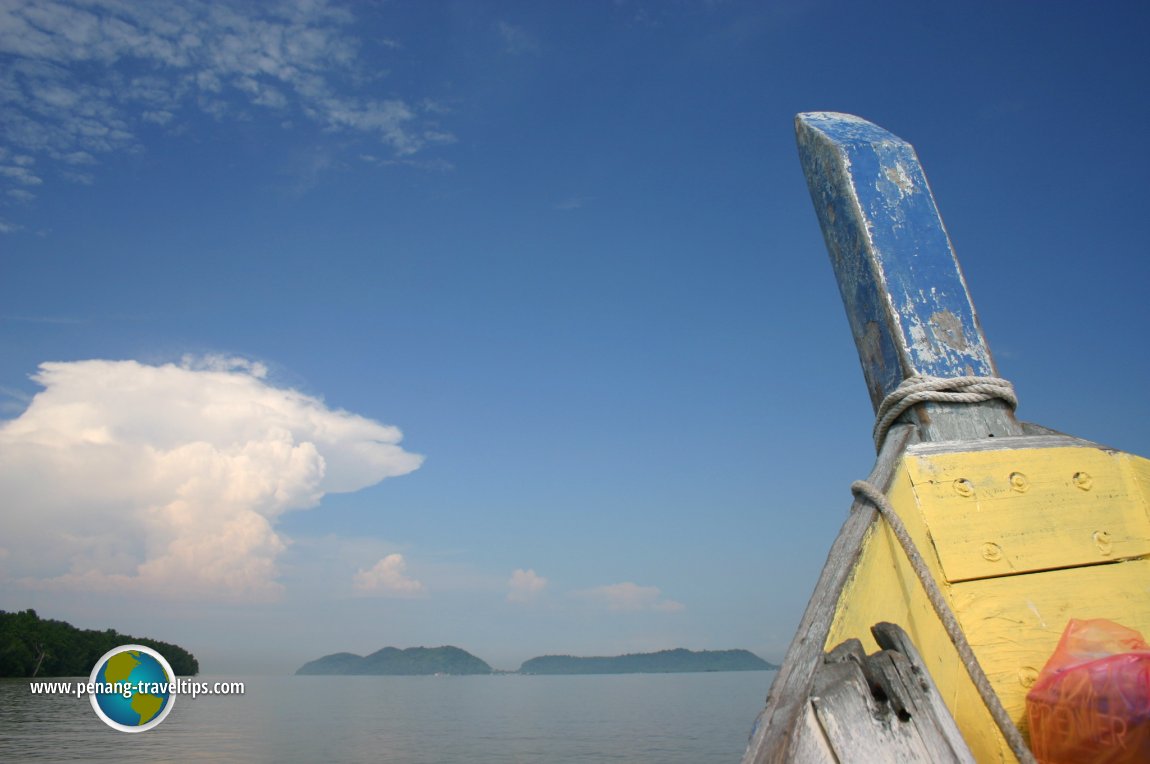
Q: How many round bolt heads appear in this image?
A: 6